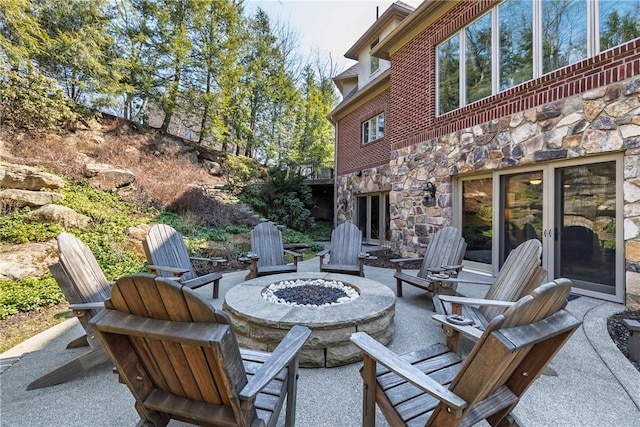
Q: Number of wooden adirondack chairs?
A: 8